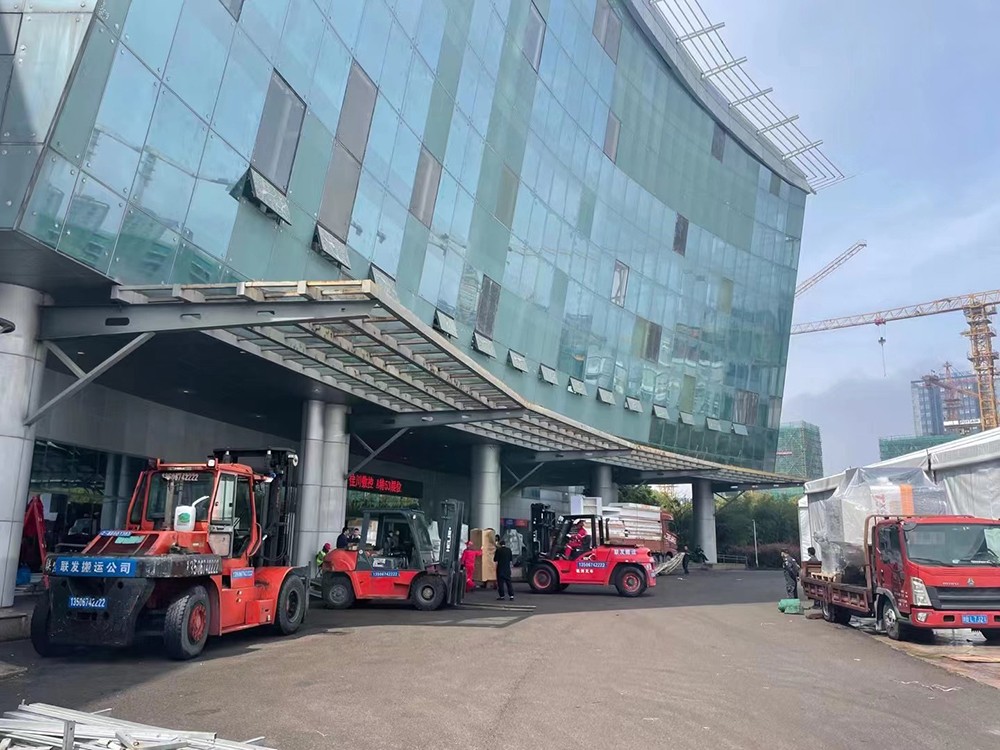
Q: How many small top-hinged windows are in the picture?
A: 14